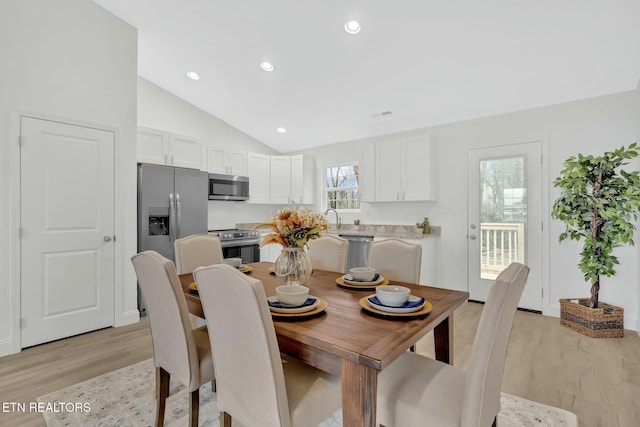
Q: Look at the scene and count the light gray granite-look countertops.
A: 1